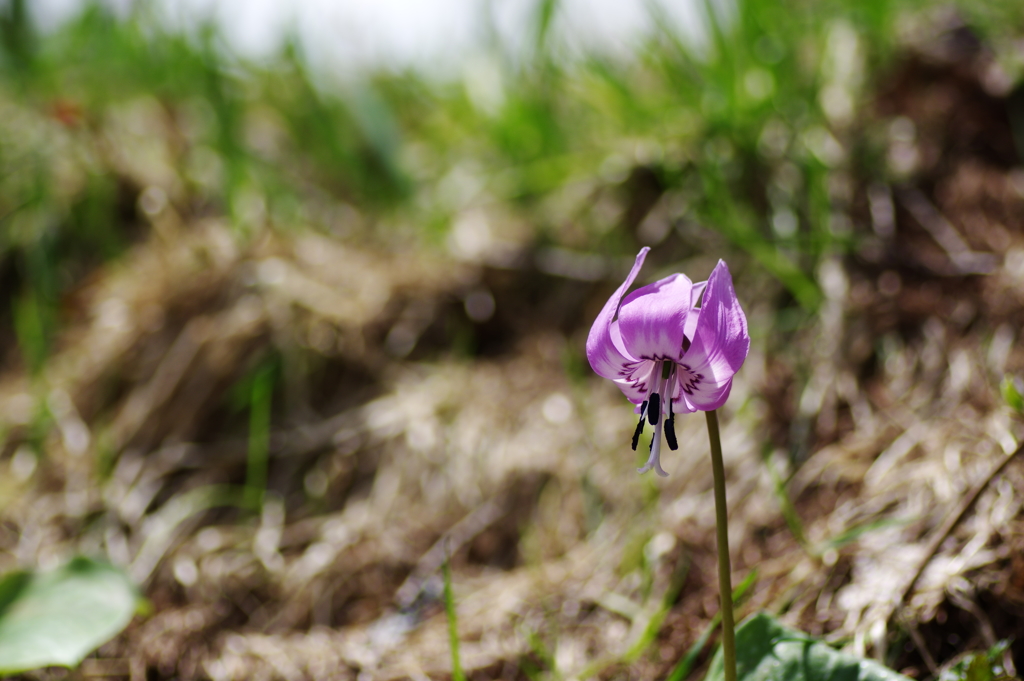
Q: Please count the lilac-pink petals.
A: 6